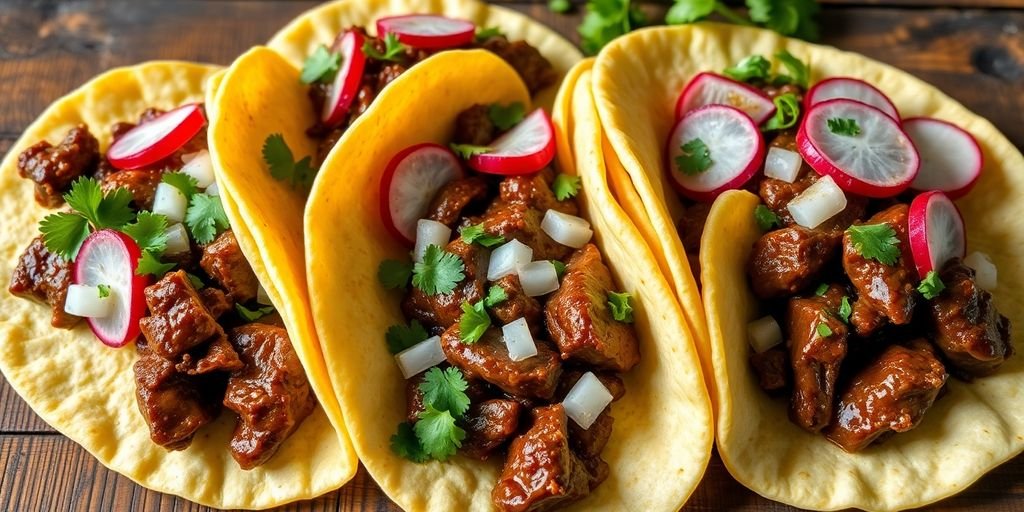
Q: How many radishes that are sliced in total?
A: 12